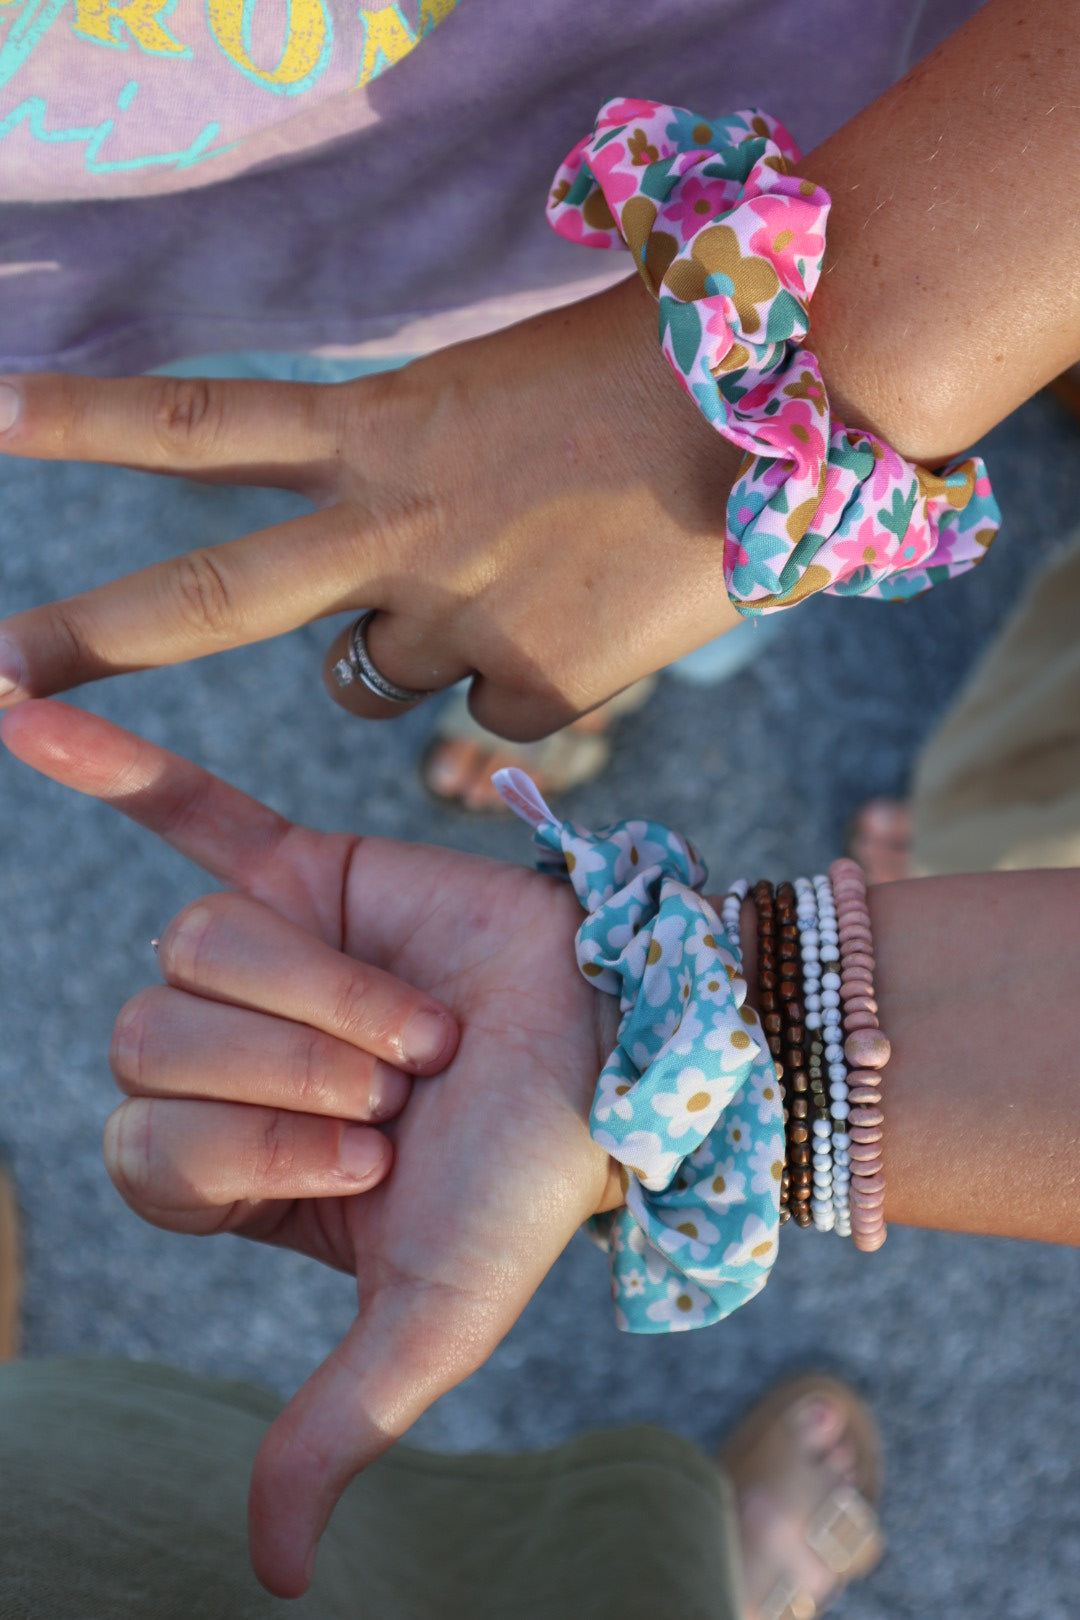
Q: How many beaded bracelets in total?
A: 6